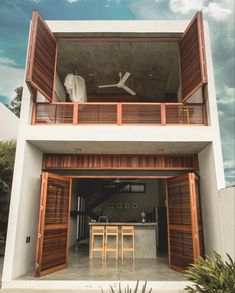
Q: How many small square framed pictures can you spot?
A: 4